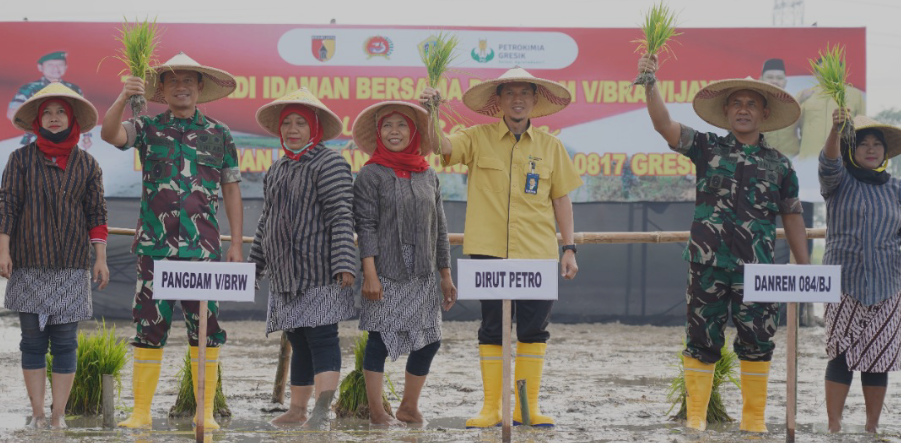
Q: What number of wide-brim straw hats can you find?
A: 7